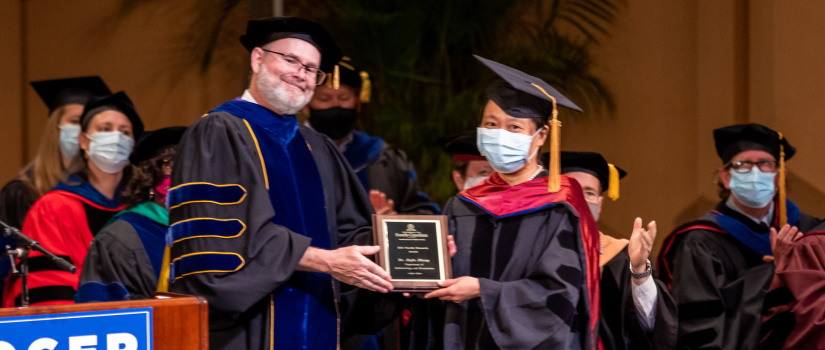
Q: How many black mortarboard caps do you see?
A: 2